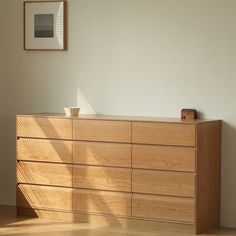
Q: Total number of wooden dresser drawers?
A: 12